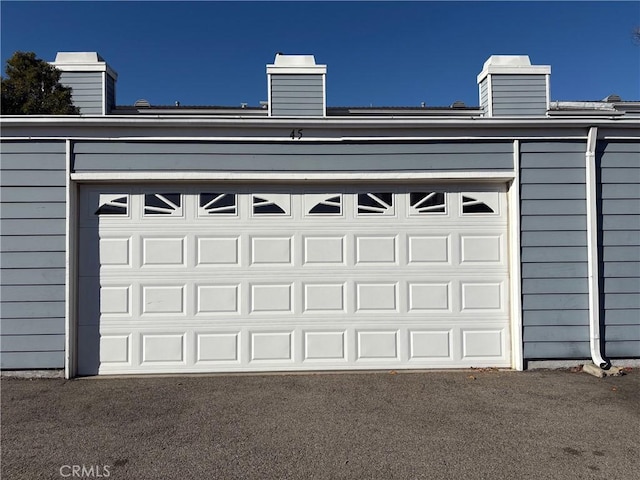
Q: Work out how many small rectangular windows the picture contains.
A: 8